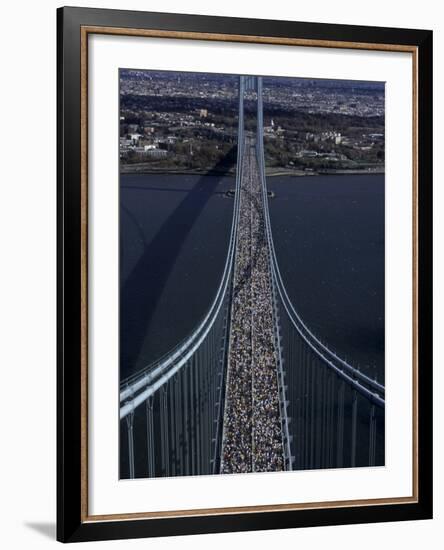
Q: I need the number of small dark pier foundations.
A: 2